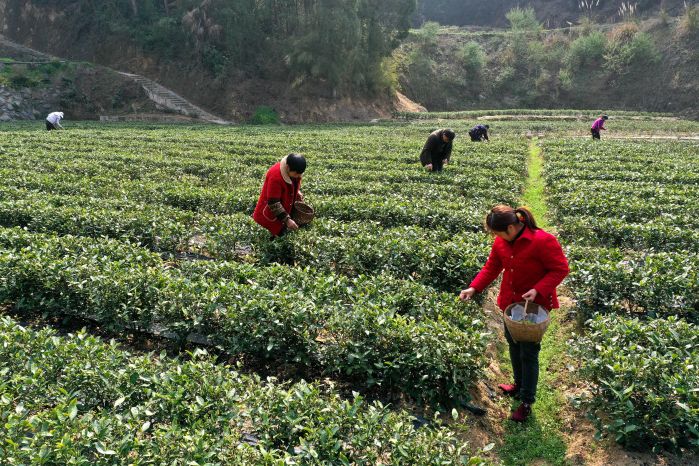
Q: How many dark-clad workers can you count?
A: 2